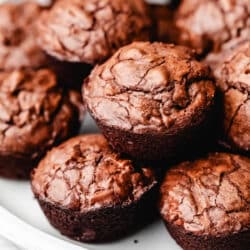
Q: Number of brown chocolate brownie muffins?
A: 8